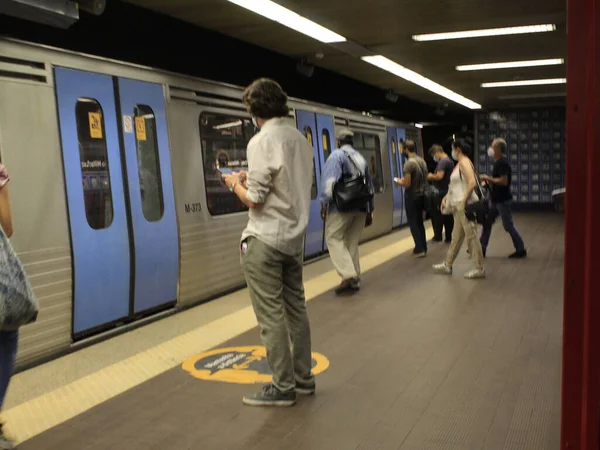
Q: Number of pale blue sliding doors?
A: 6